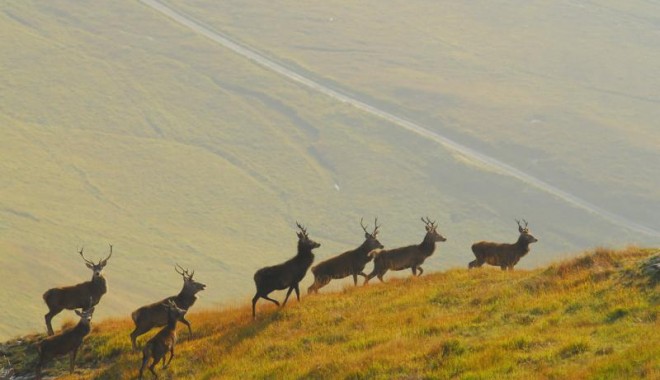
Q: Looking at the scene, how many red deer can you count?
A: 8